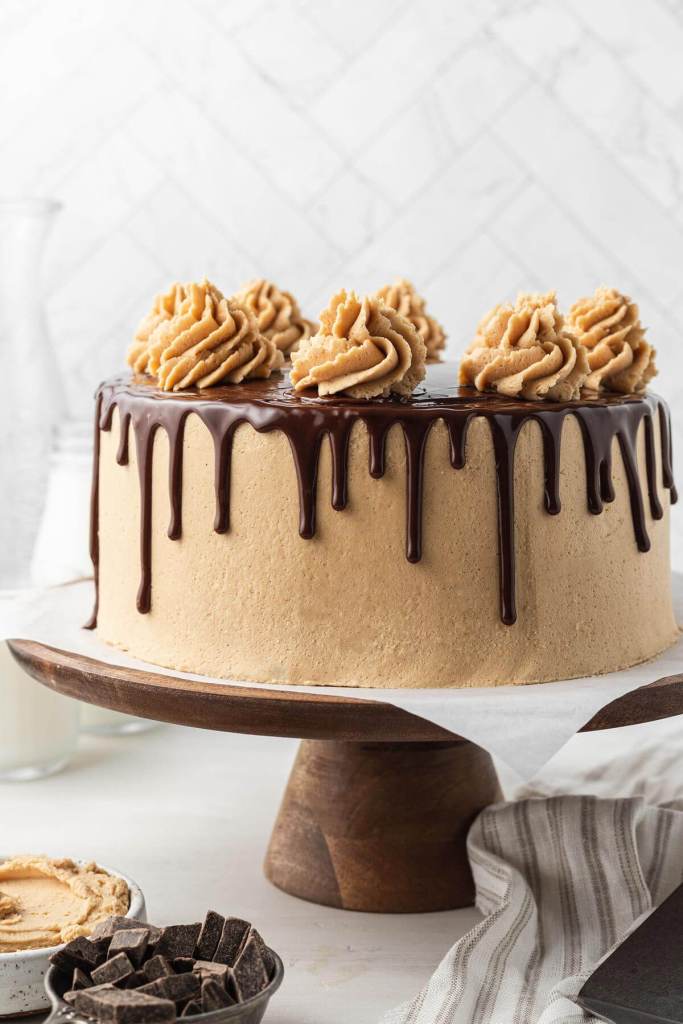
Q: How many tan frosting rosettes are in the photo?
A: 6